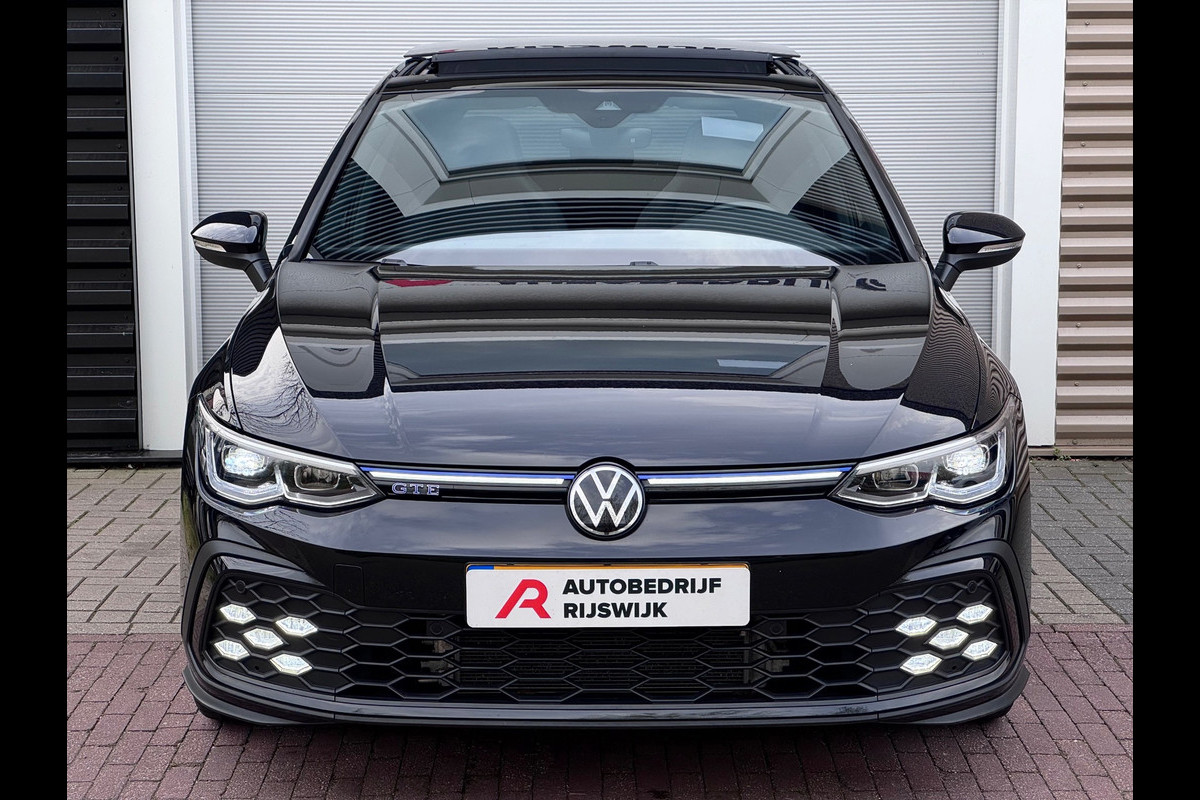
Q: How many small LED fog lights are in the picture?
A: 10